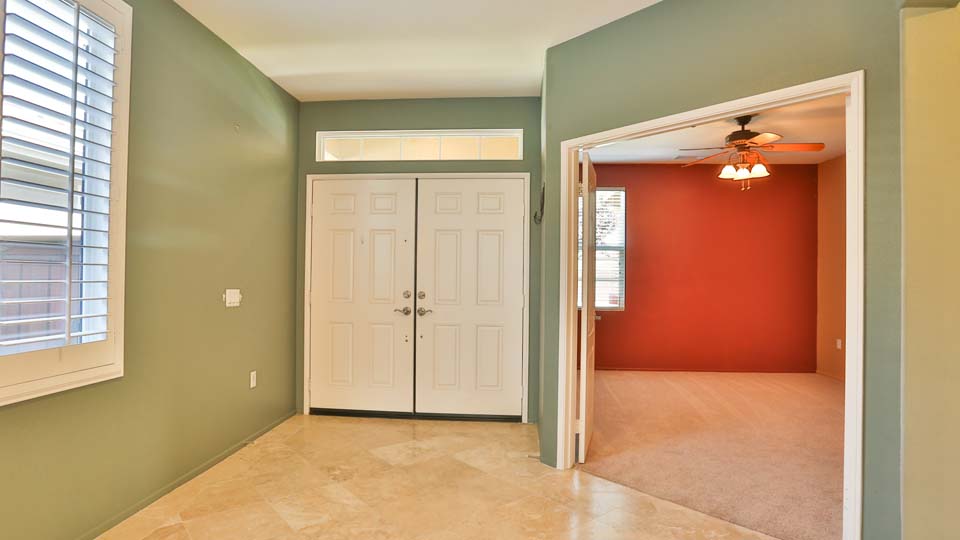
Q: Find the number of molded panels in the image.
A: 12